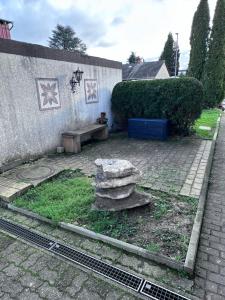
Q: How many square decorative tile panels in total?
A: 2